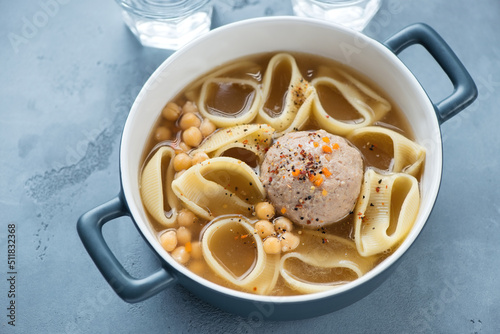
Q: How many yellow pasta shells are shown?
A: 10